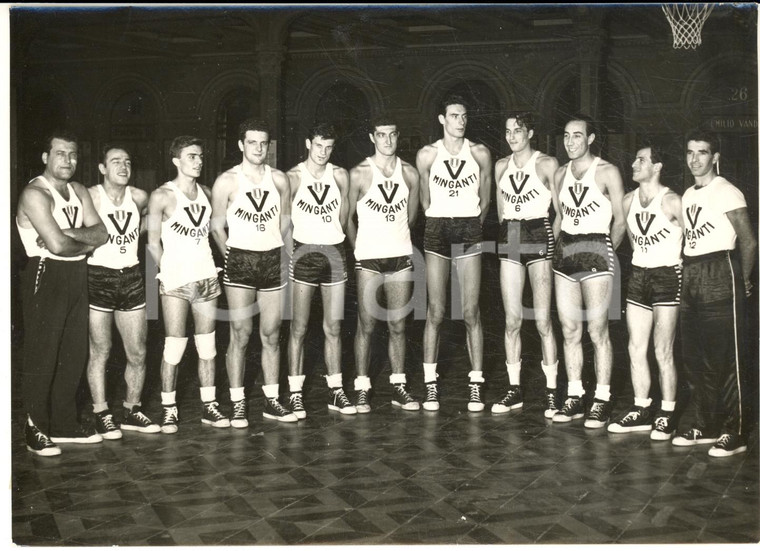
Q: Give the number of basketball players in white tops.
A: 11